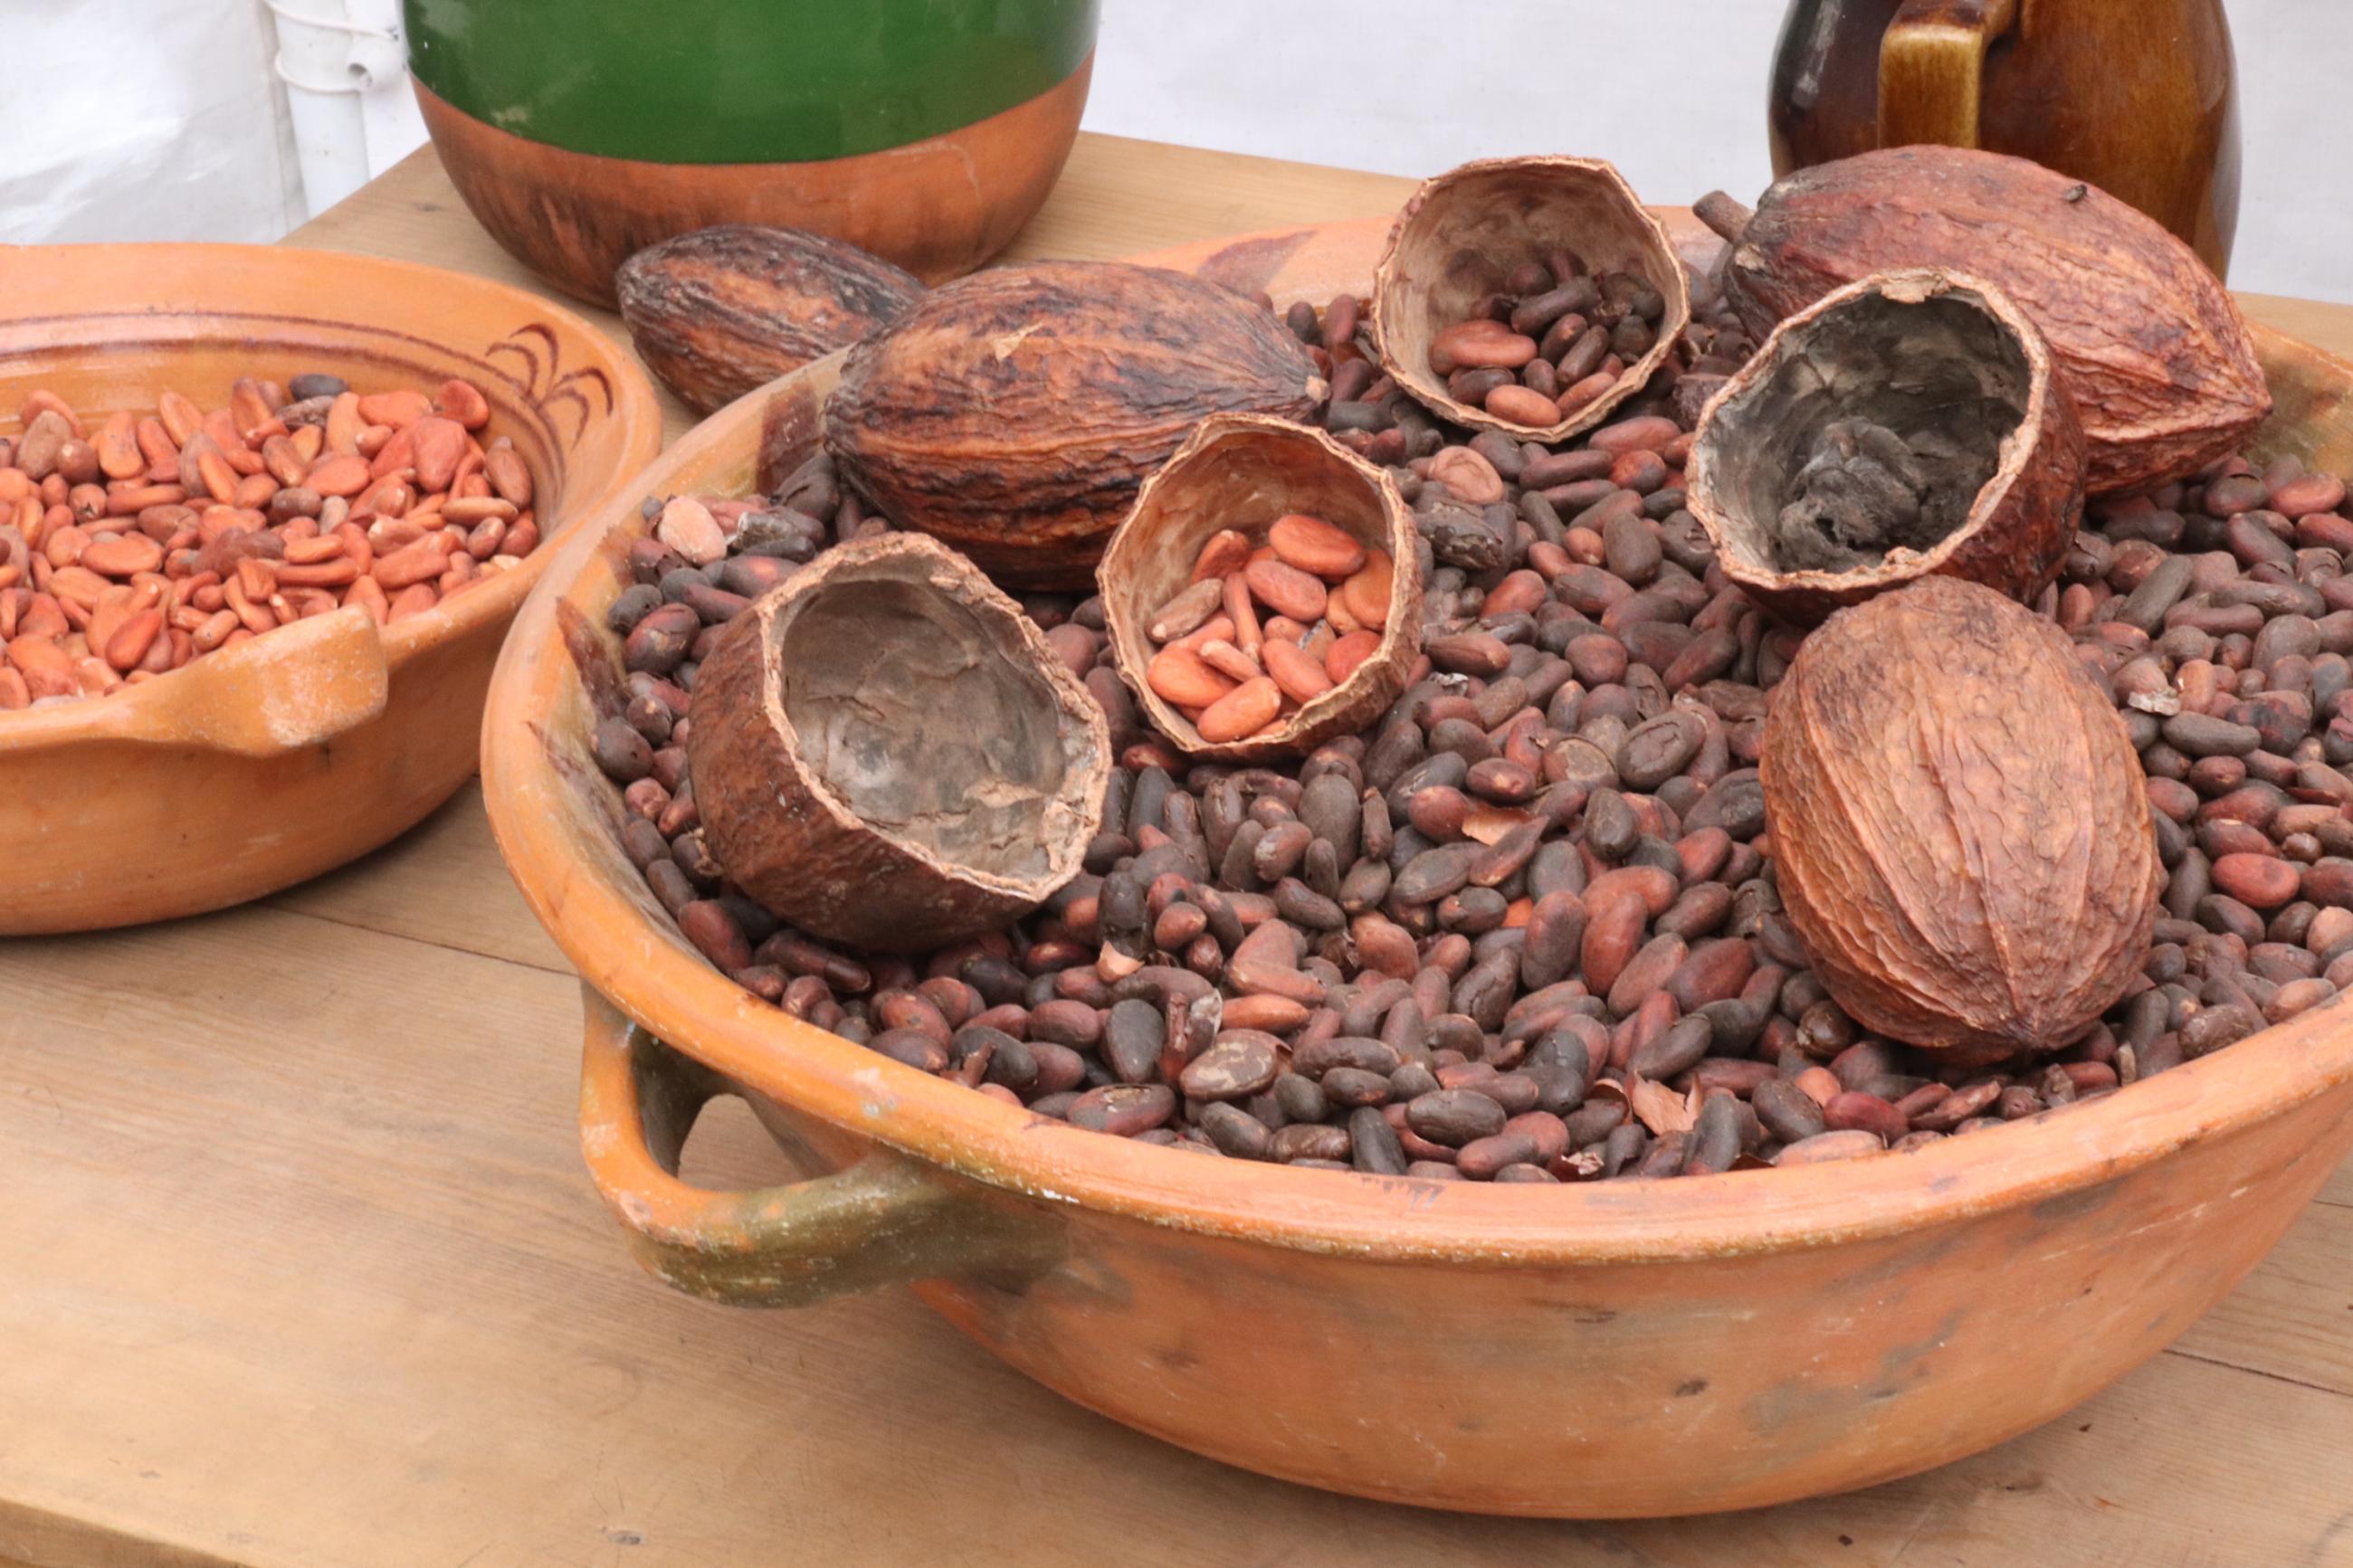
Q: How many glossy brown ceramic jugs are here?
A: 1